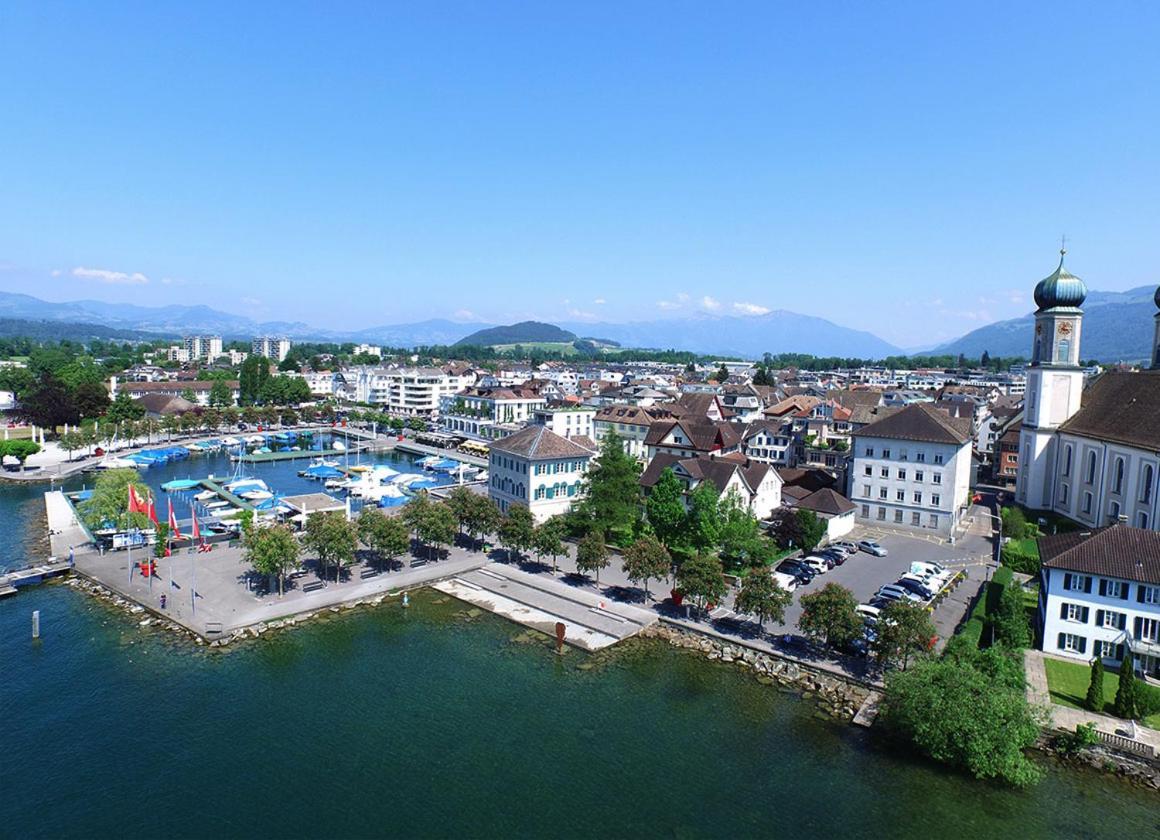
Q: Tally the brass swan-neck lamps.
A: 0